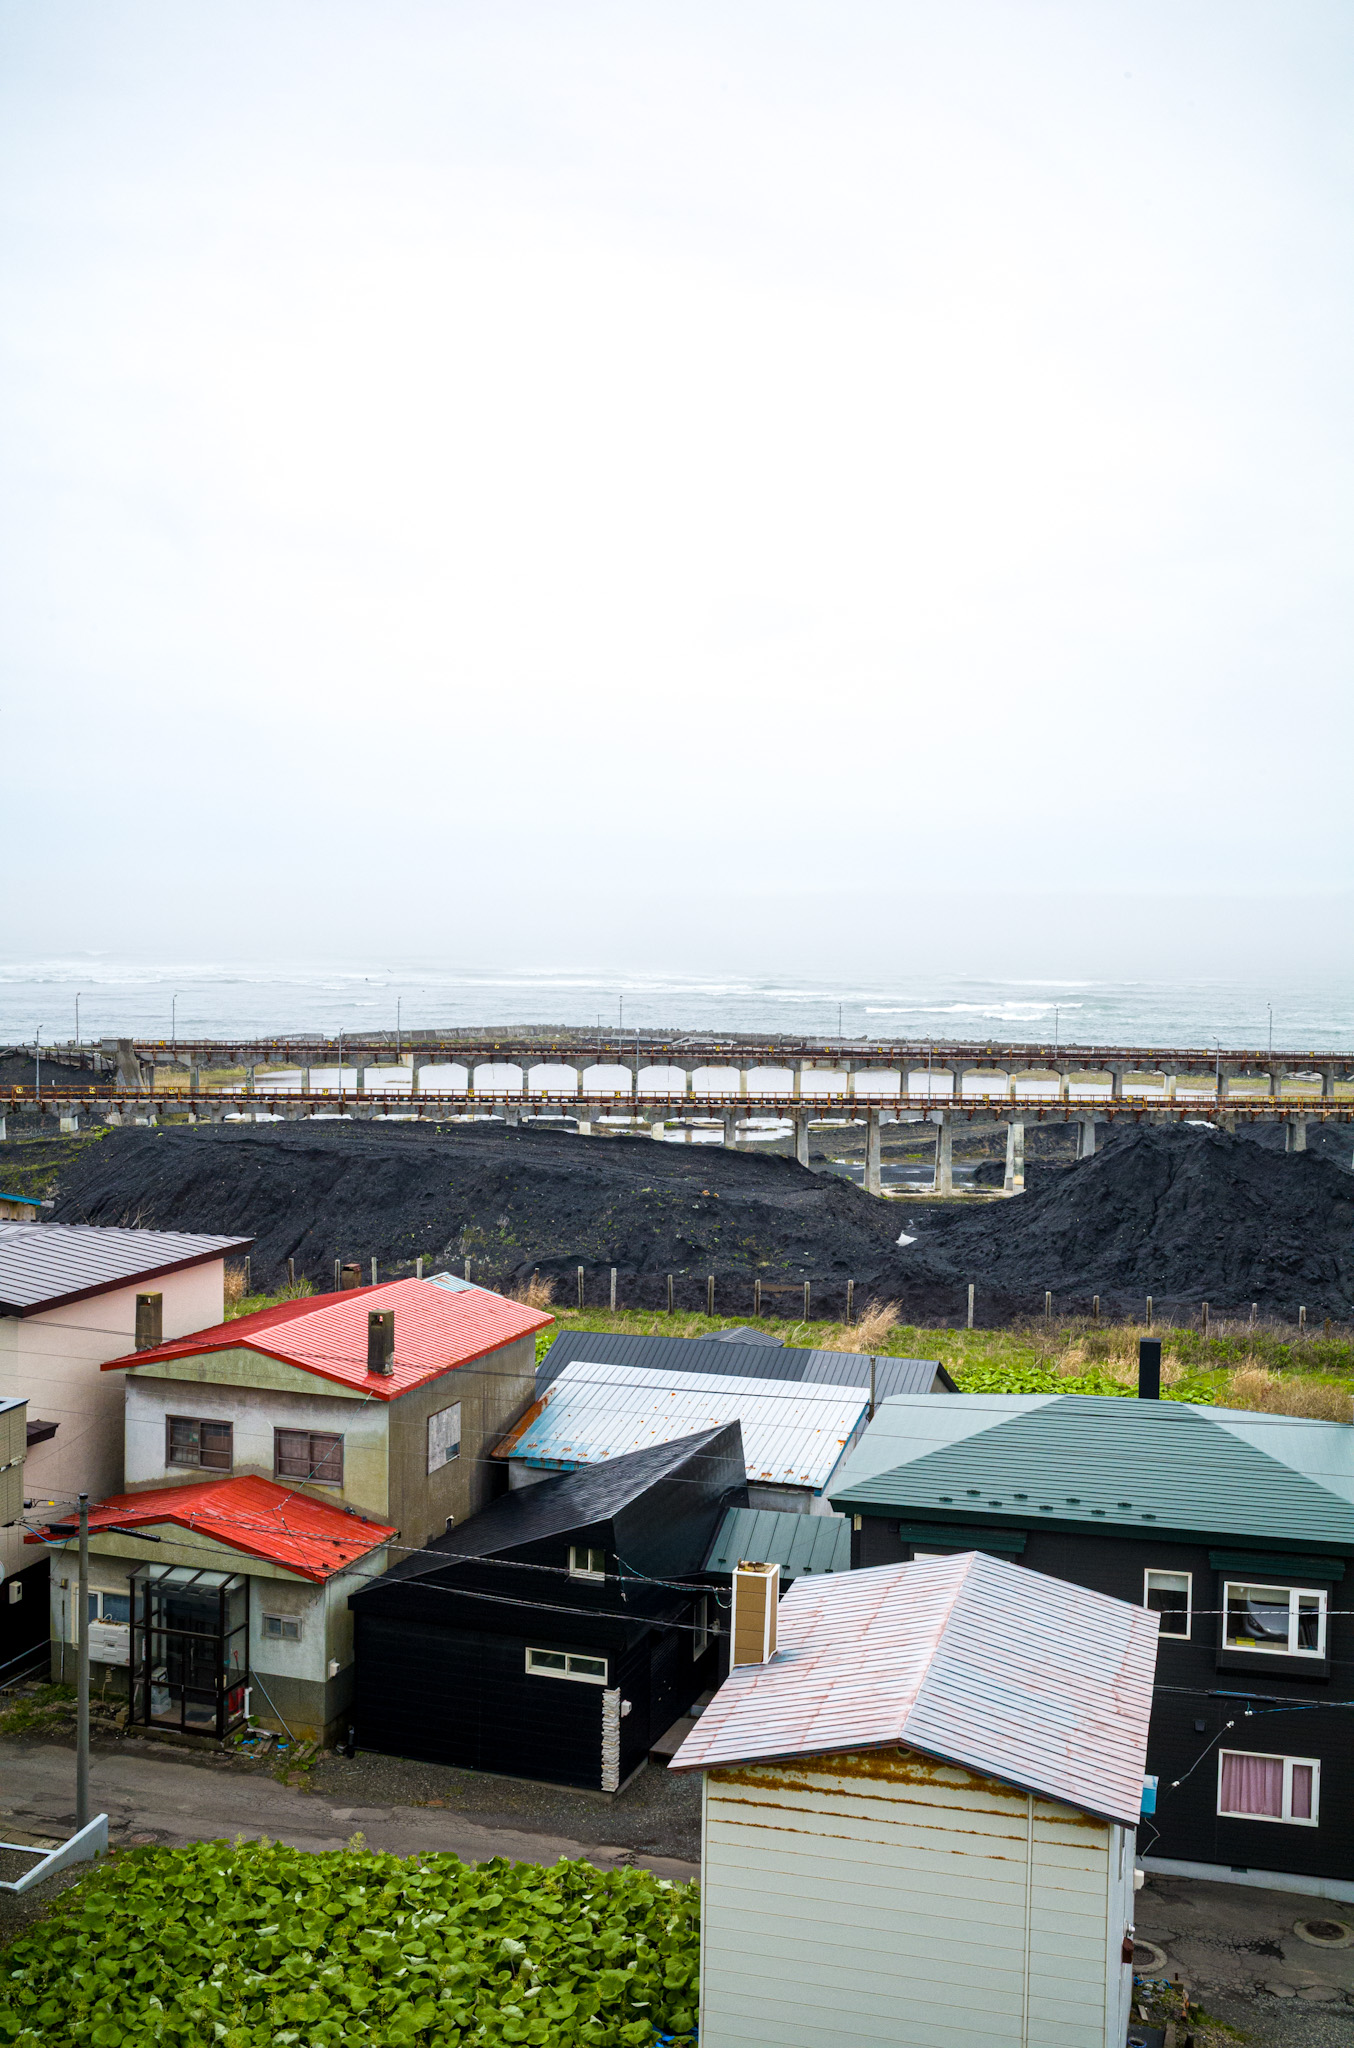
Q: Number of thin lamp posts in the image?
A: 12